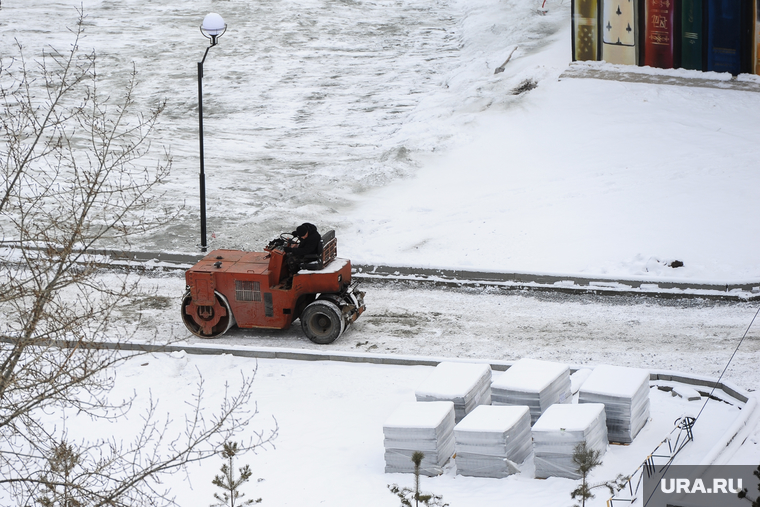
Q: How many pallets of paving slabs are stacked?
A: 6